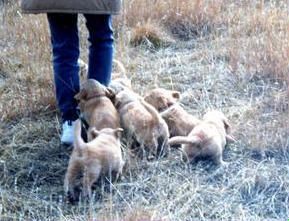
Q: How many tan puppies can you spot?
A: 6